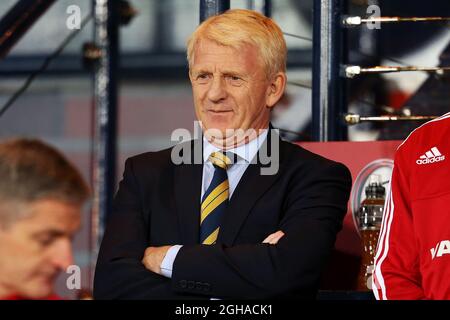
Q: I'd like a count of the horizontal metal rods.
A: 3